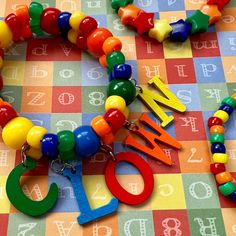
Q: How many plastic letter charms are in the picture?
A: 5